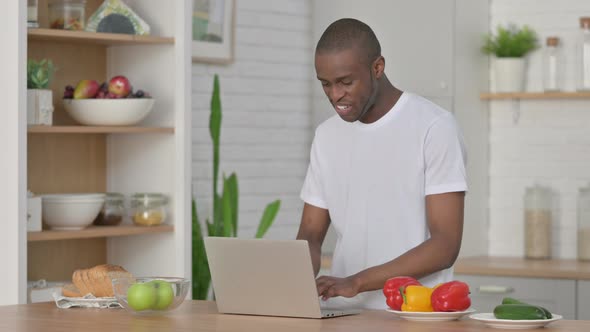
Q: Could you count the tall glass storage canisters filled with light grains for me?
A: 2